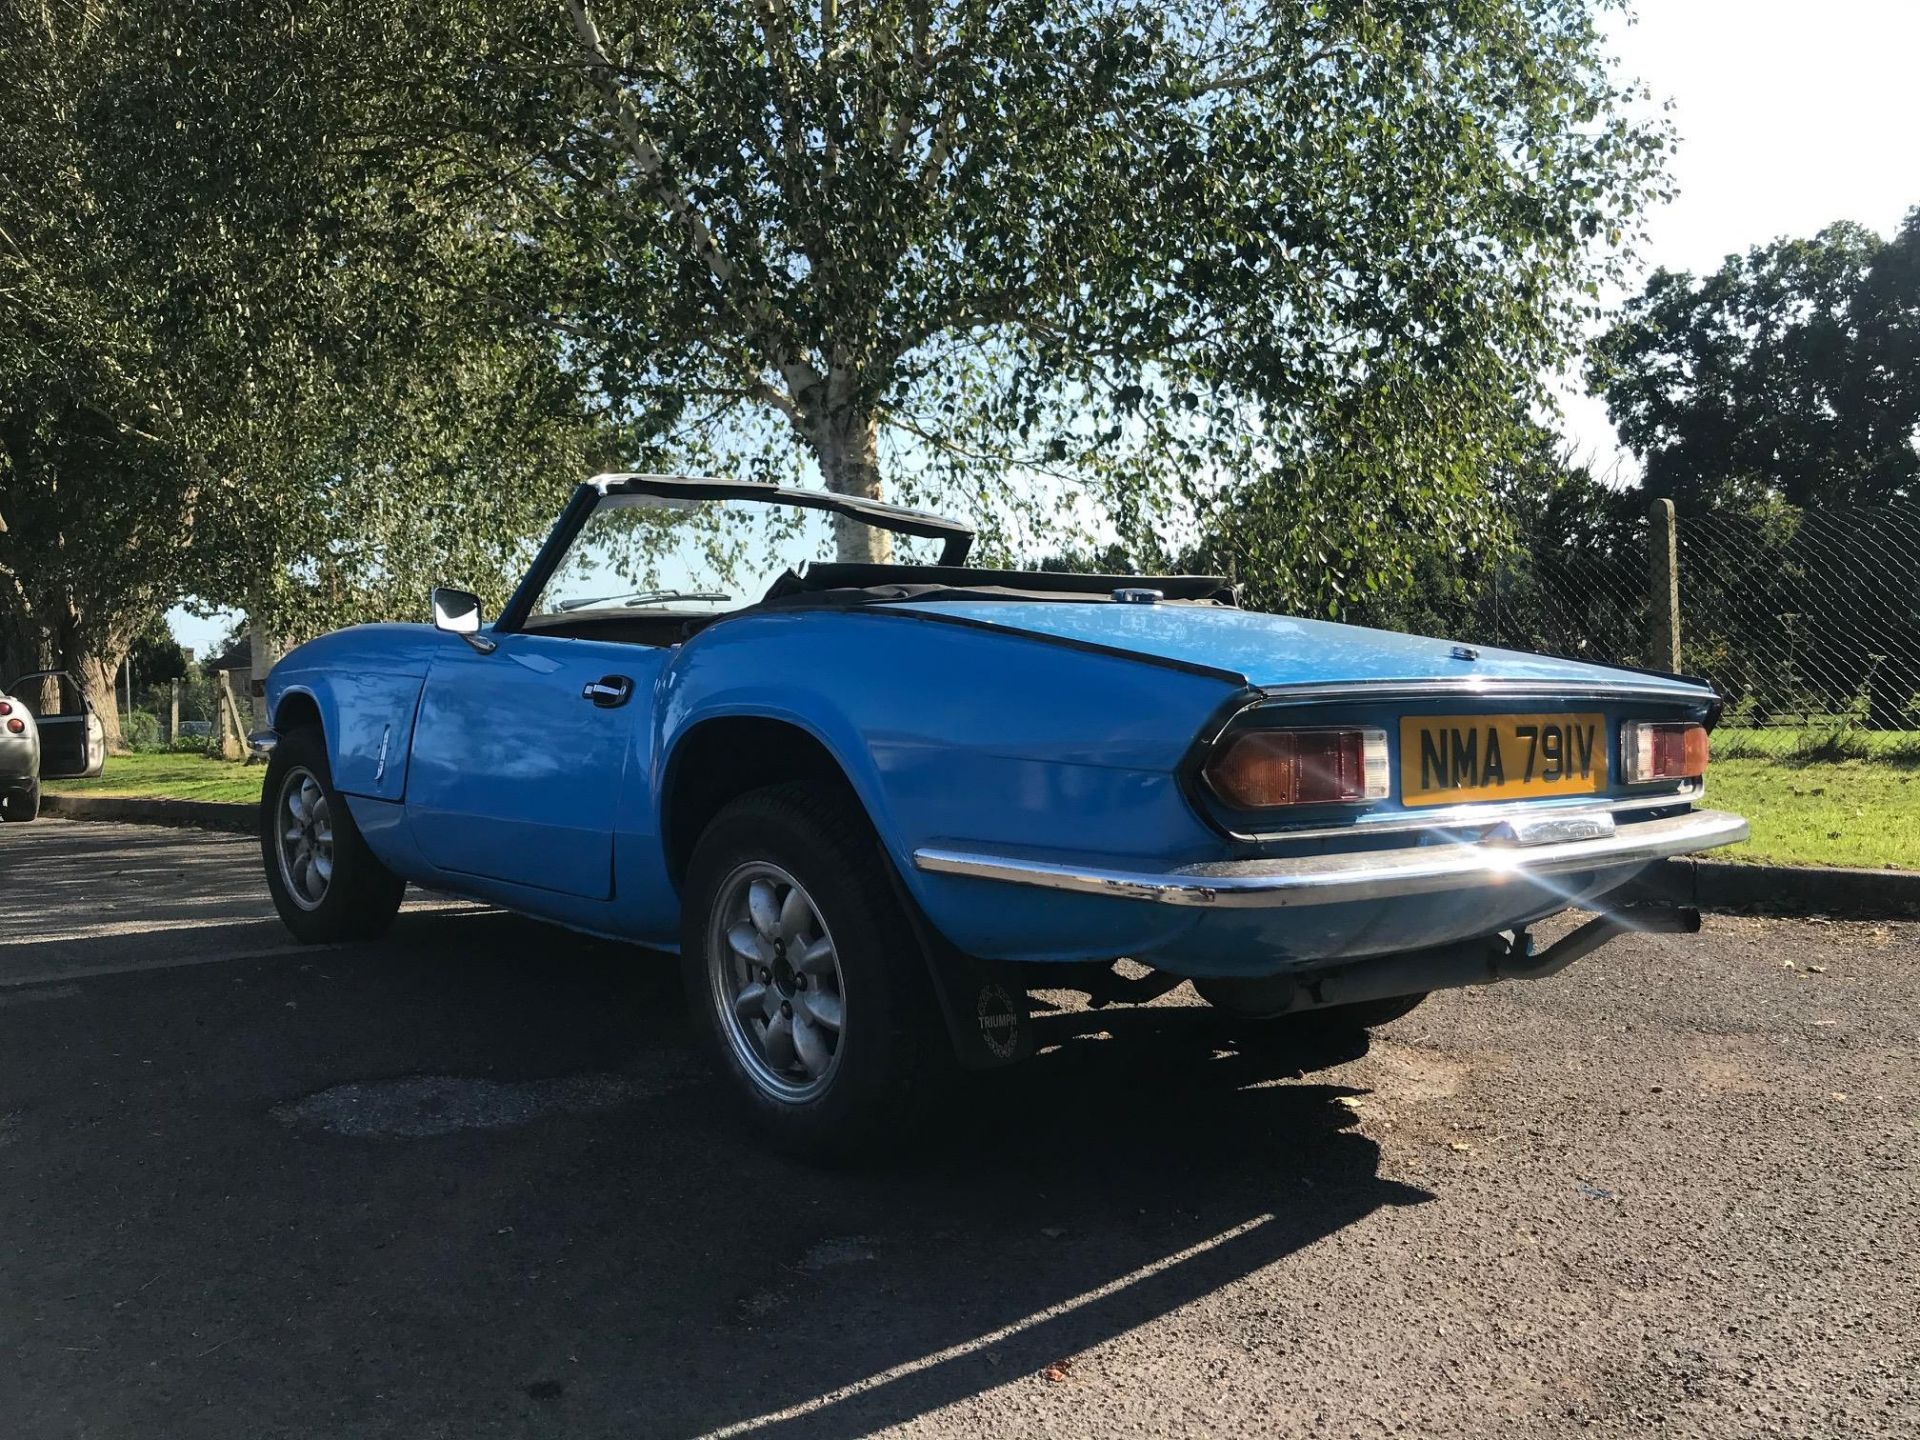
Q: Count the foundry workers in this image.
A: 0